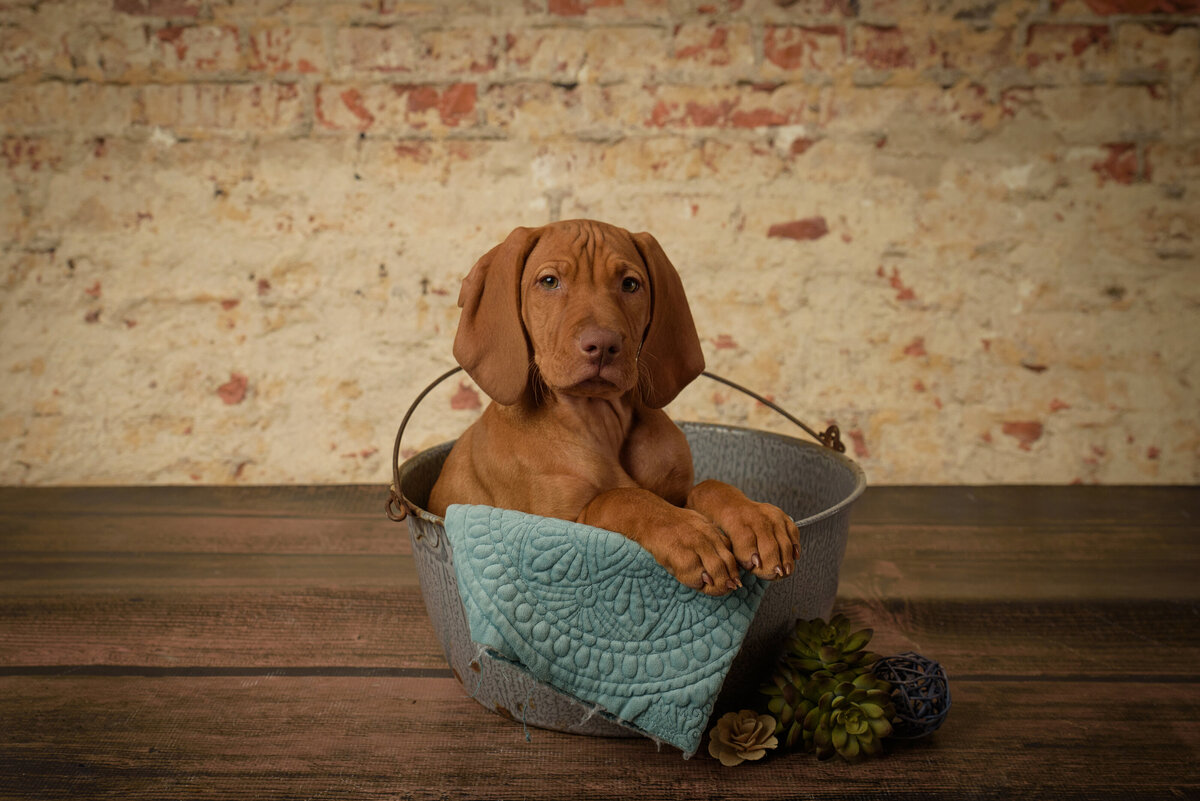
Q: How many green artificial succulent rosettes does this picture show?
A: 3